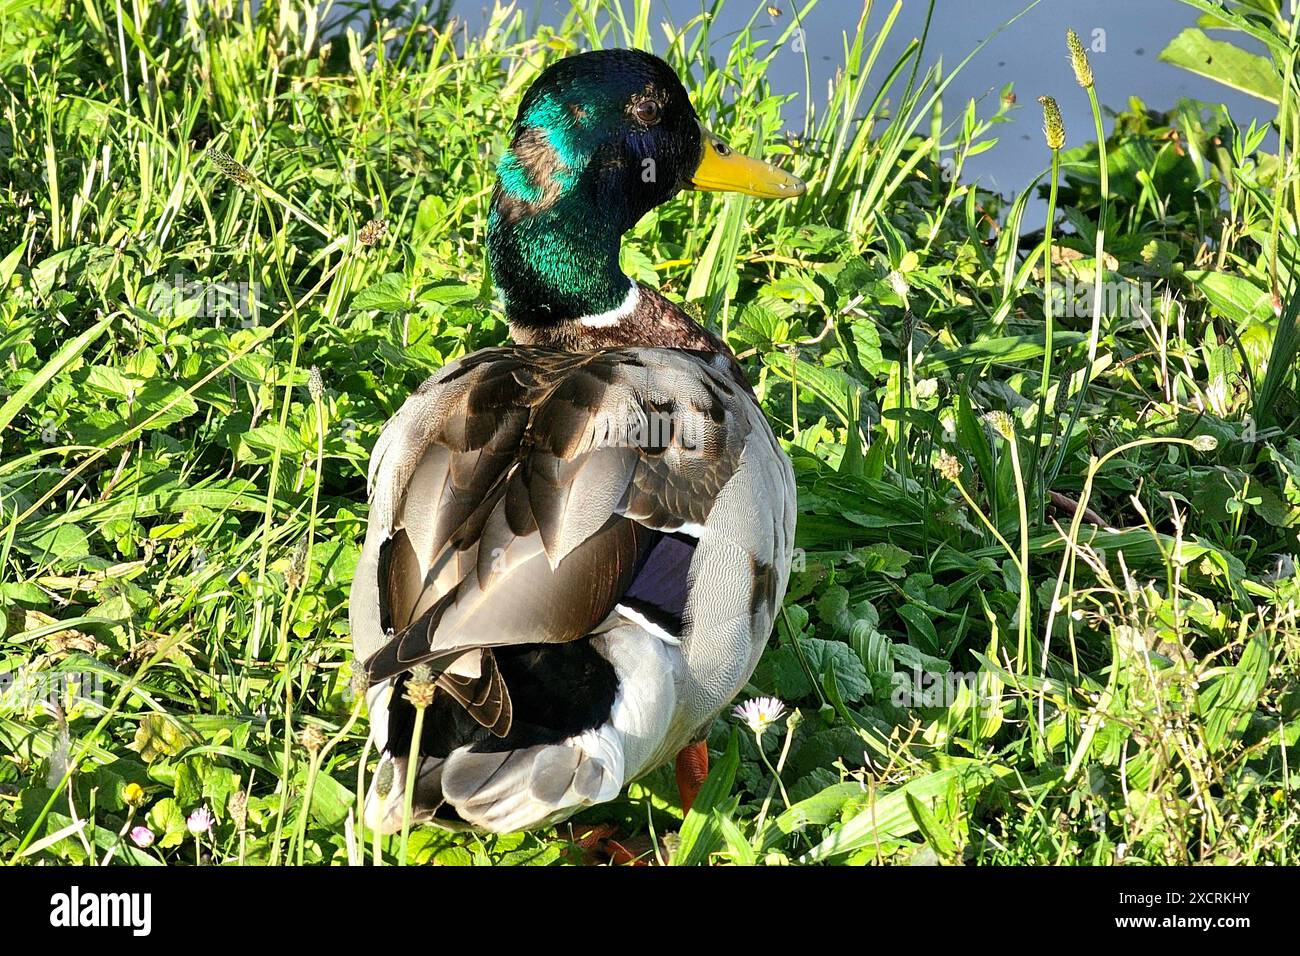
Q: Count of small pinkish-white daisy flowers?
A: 3